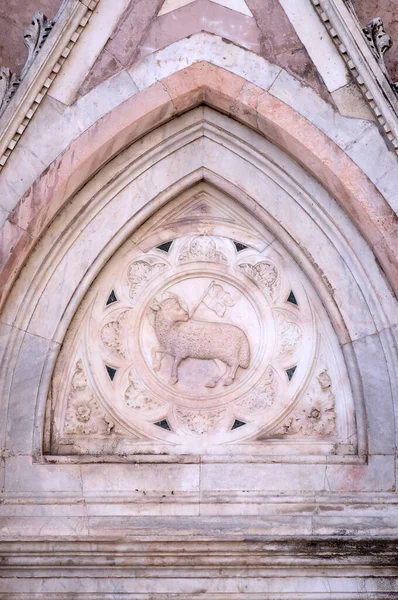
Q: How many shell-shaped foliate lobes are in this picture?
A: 8